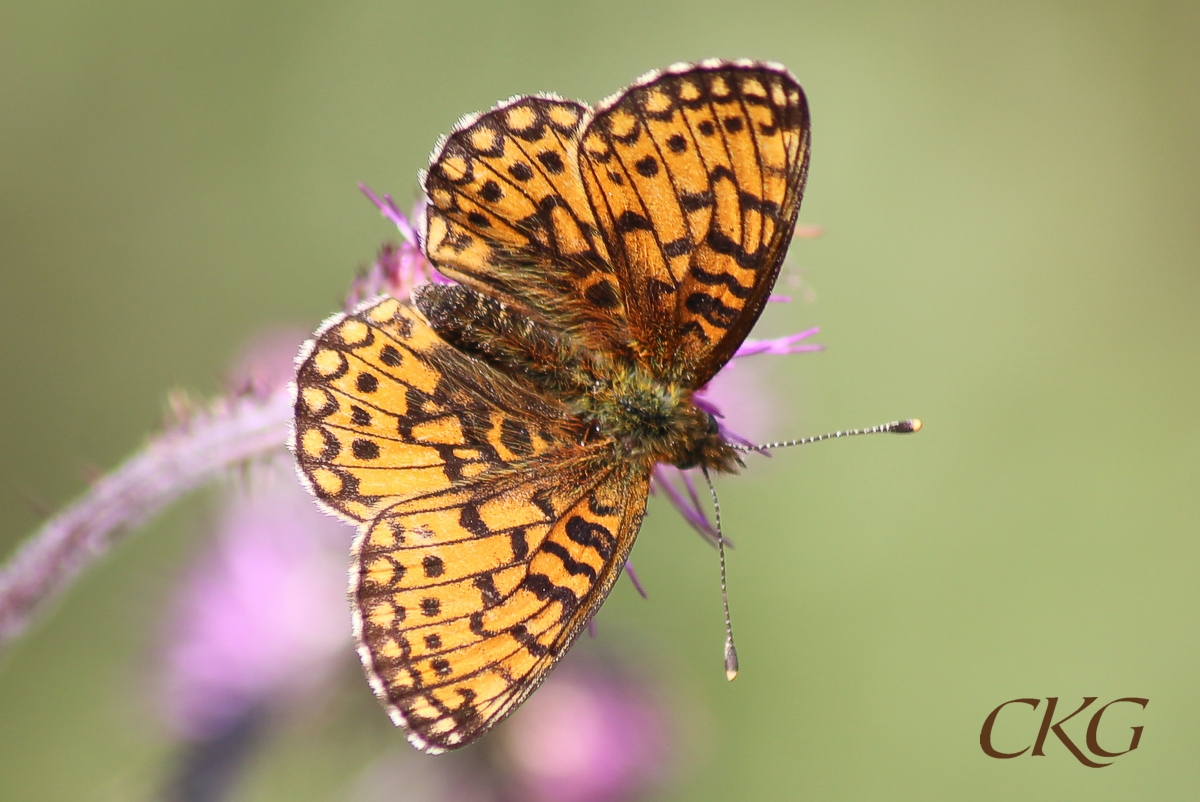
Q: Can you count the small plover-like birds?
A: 0